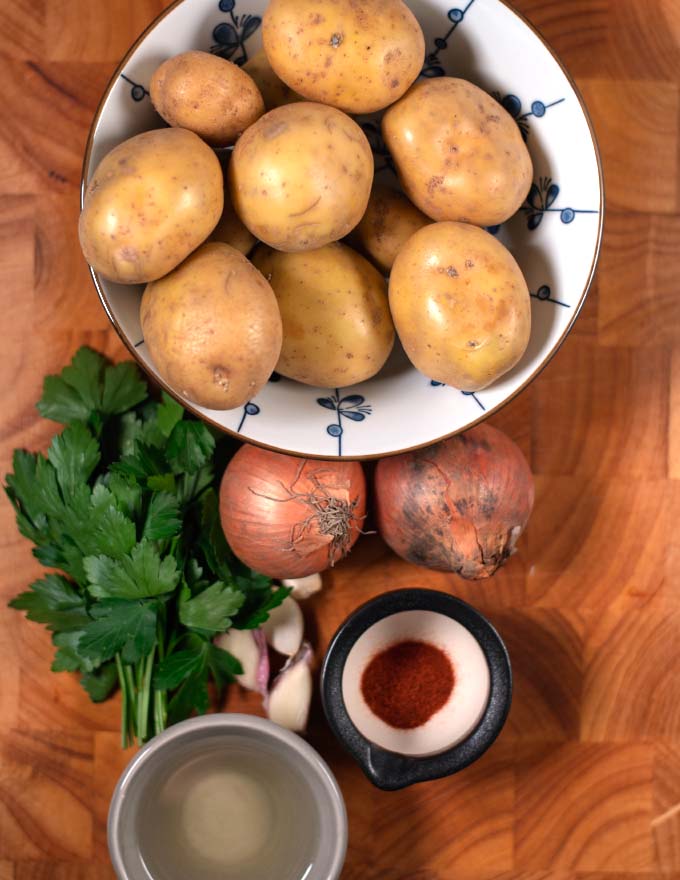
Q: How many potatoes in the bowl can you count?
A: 11